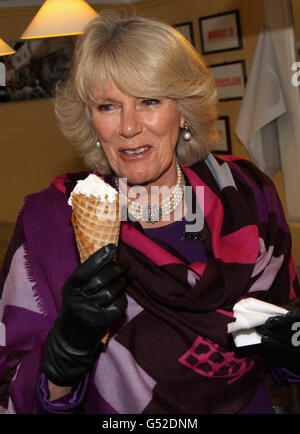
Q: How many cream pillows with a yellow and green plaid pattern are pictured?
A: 0